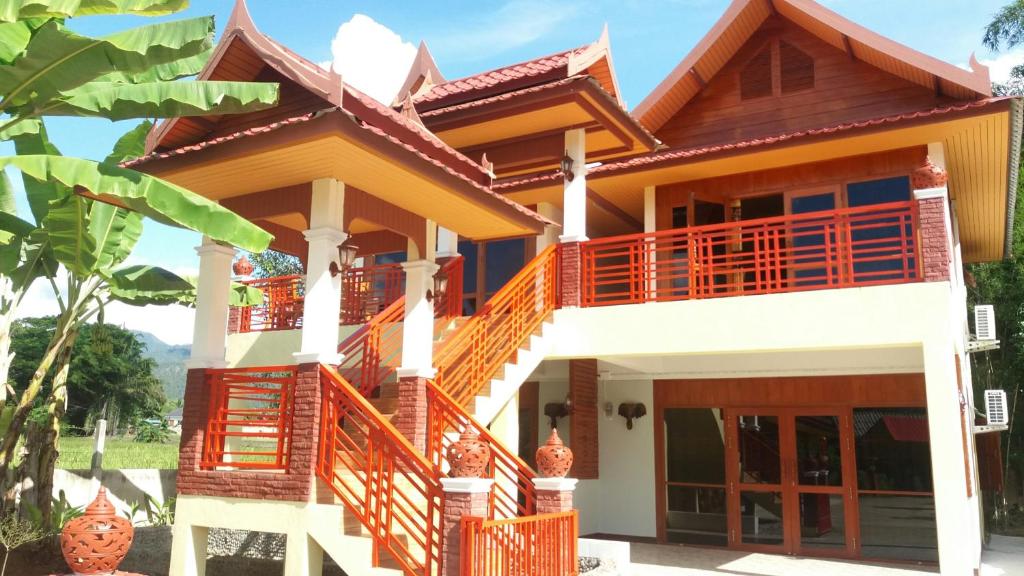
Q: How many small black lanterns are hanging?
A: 3